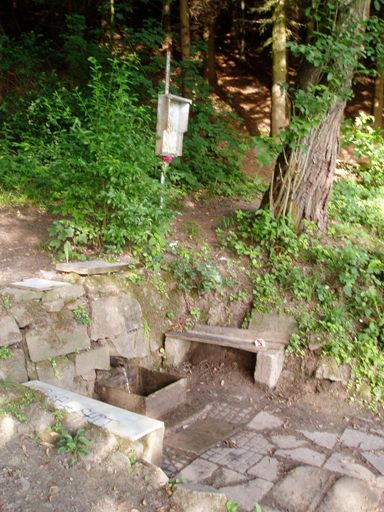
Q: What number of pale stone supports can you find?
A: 2